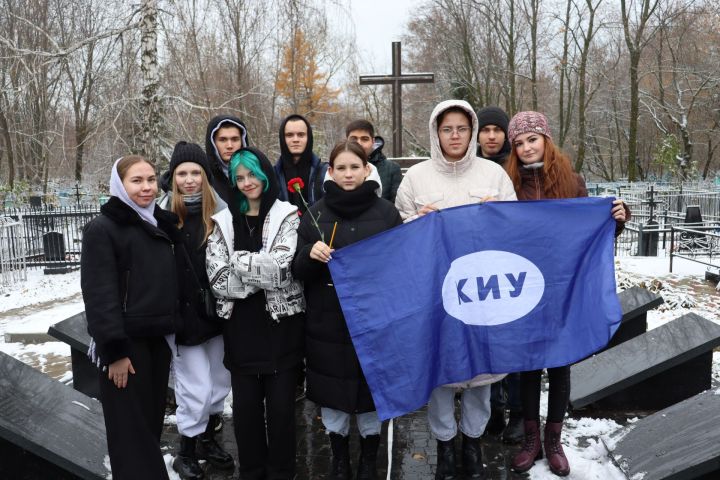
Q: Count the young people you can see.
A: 10